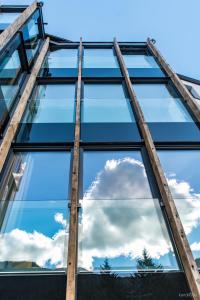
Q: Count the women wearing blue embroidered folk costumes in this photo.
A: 0